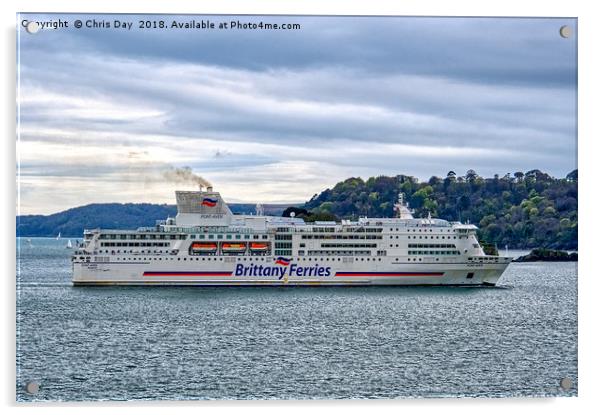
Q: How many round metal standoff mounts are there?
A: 4